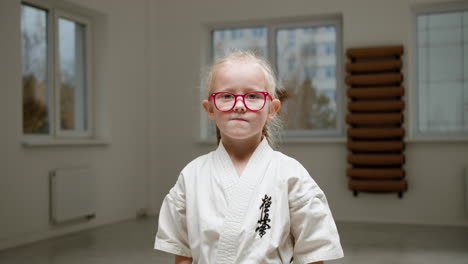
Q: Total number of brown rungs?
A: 11